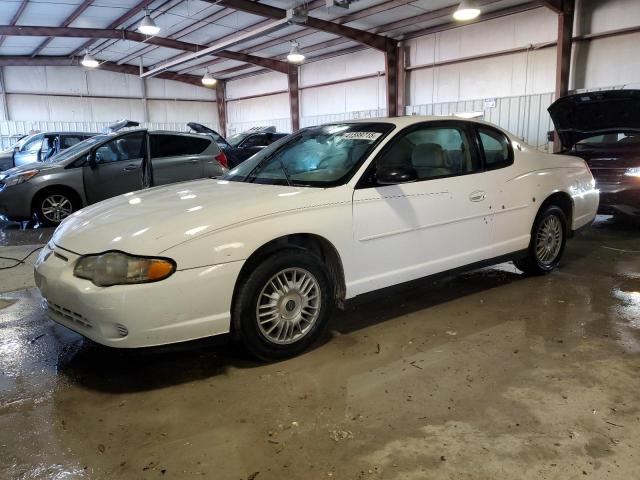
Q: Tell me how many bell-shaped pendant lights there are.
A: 5